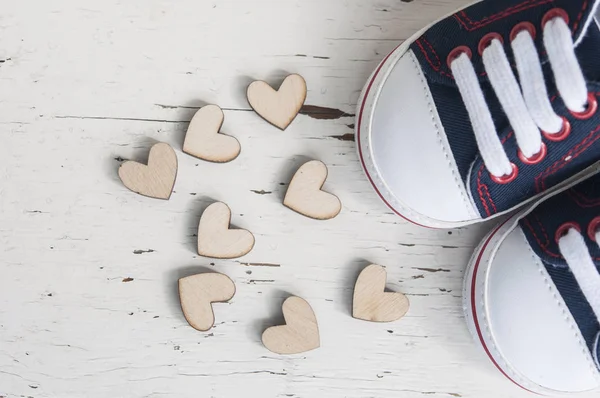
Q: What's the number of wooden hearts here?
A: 8